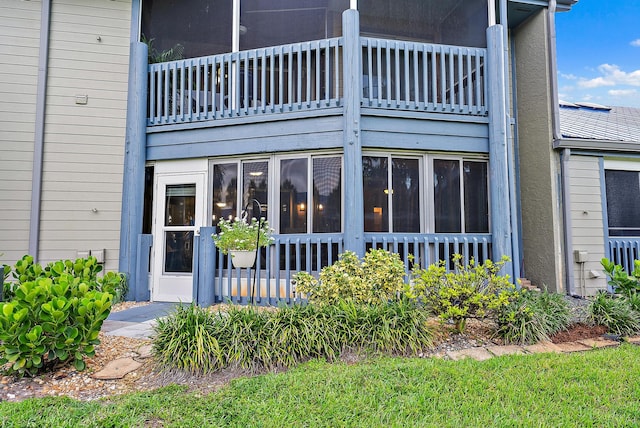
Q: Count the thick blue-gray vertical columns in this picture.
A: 3